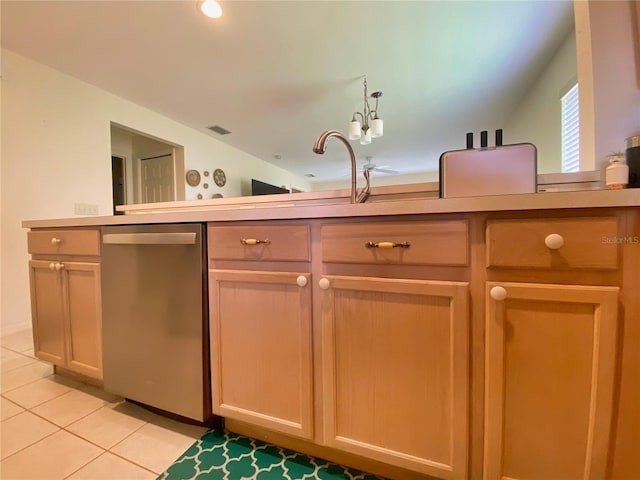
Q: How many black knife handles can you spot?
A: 3